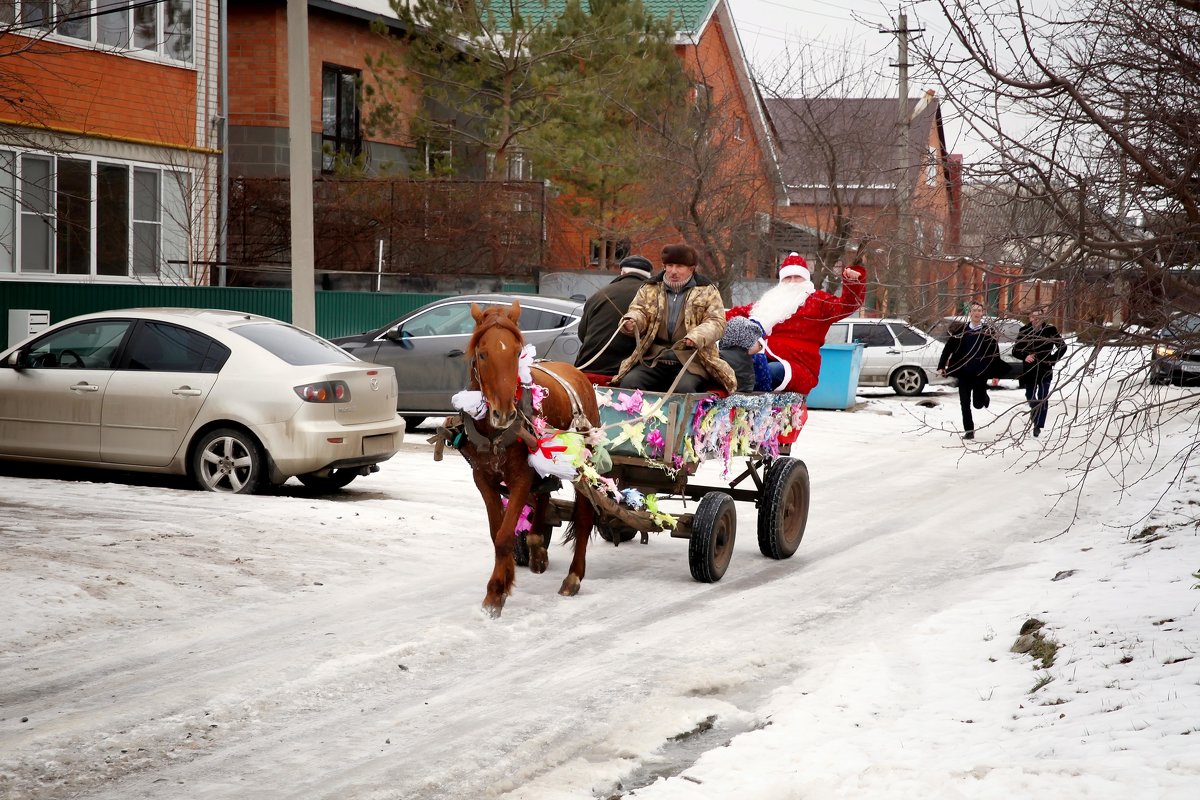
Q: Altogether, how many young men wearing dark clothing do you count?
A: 2